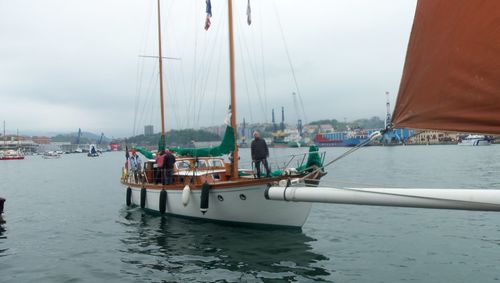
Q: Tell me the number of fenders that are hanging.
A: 5